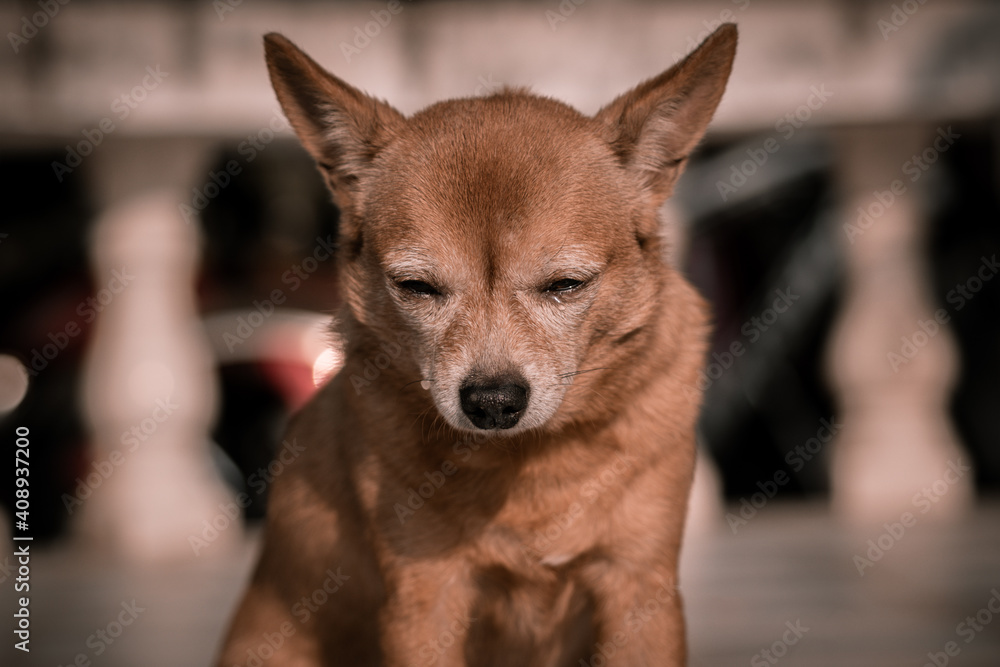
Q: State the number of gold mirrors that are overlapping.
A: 0